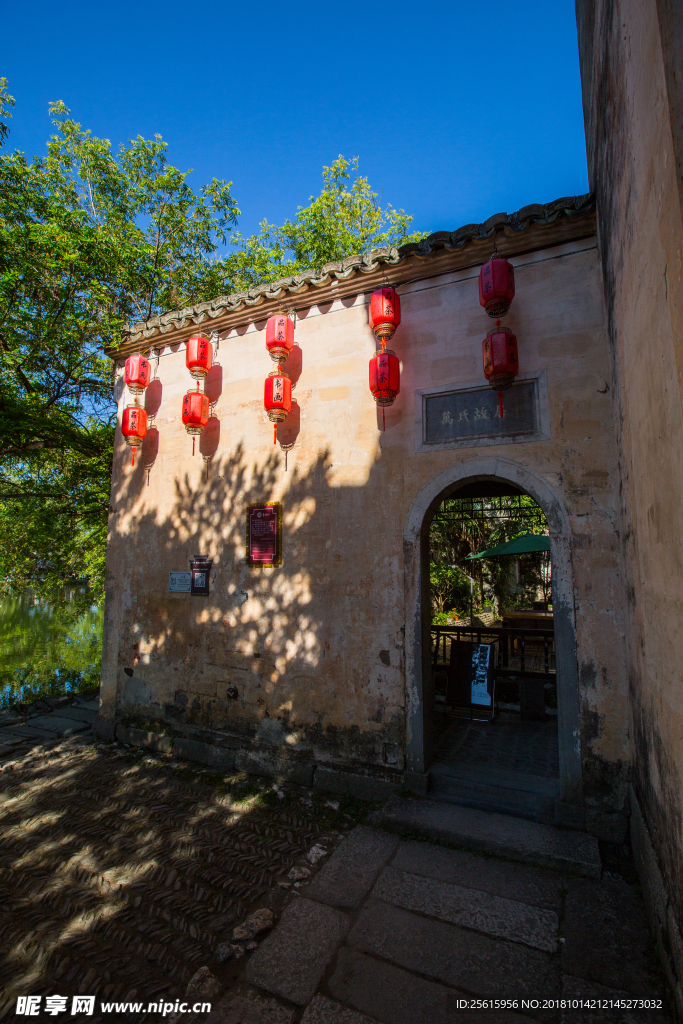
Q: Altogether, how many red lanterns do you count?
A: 10